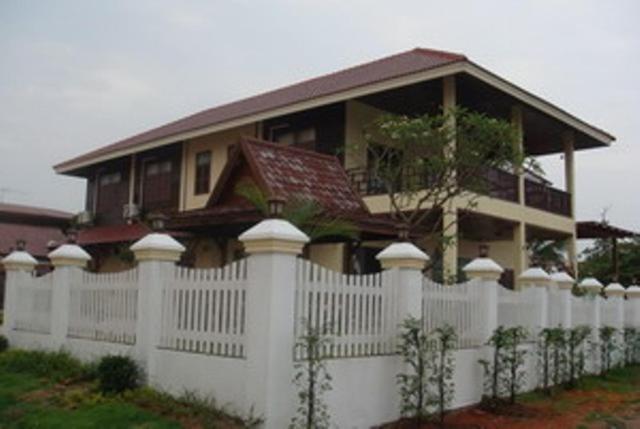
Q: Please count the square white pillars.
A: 11